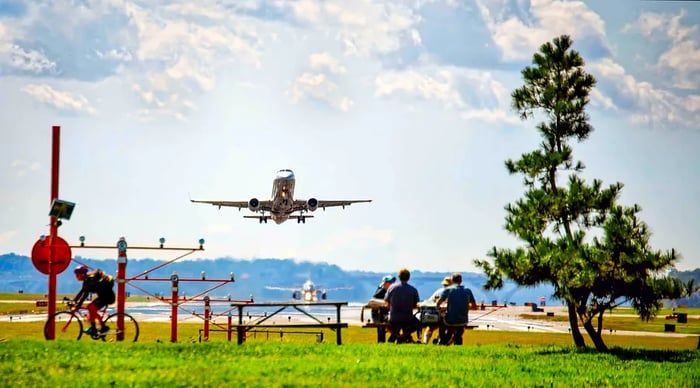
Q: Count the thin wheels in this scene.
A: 2